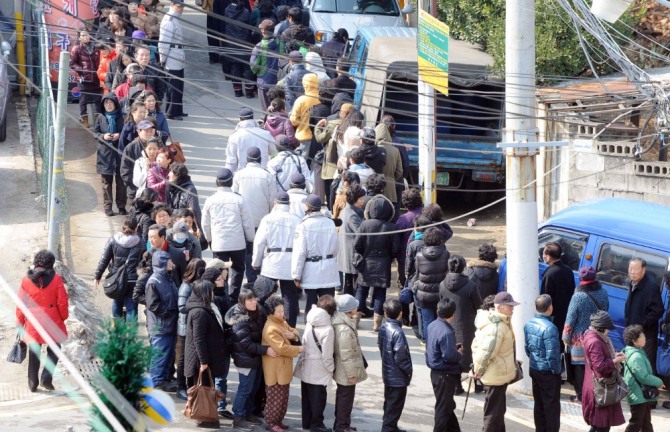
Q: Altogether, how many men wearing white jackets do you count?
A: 8